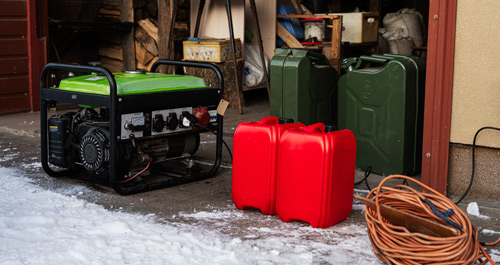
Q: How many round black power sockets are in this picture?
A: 3